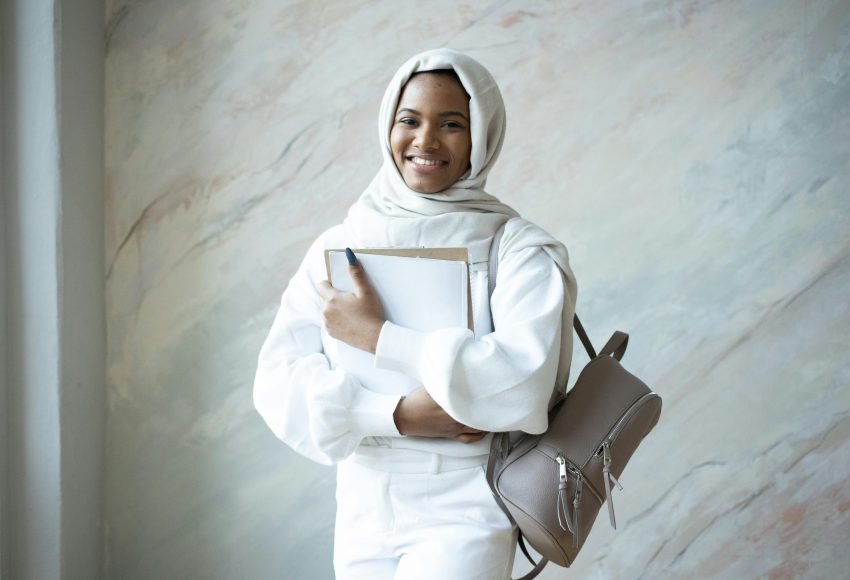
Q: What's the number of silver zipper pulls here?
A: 3